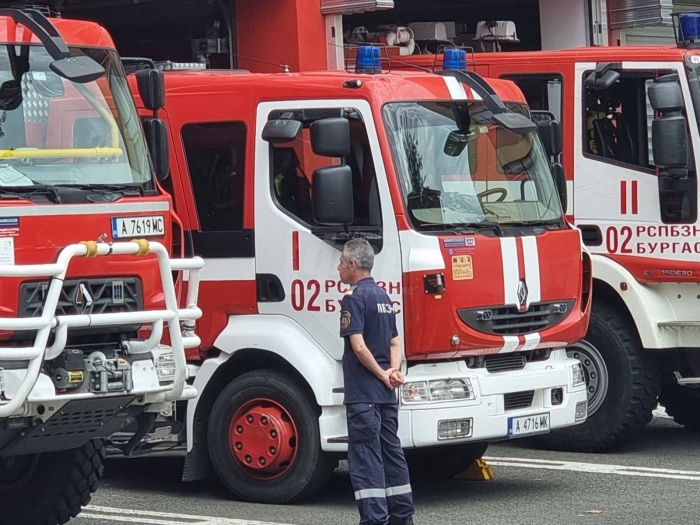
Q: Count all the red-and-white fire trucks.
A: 3